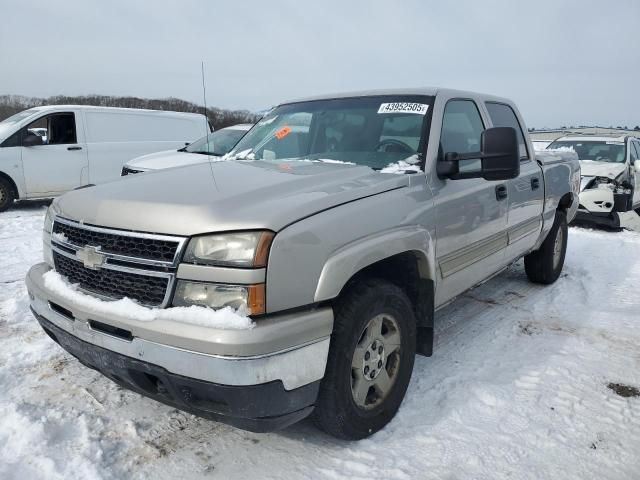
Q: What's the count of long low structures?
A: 1